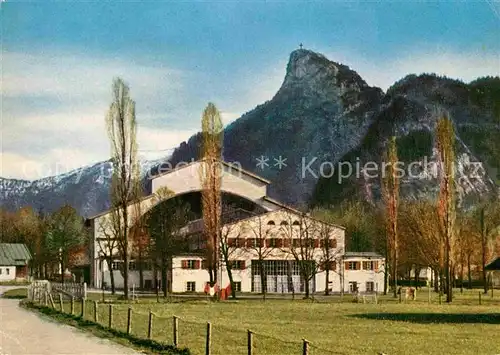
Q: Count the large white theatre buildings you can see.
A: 1